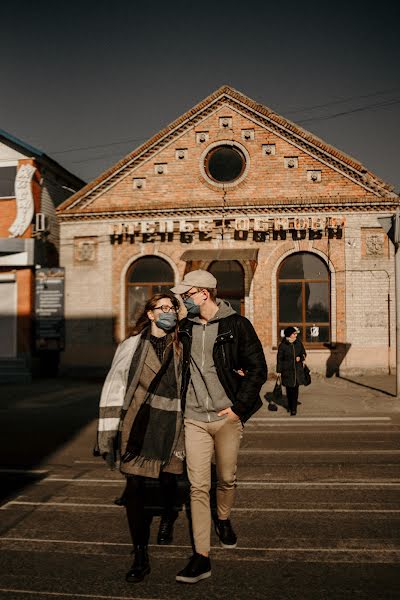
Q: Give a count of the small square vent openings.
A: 9